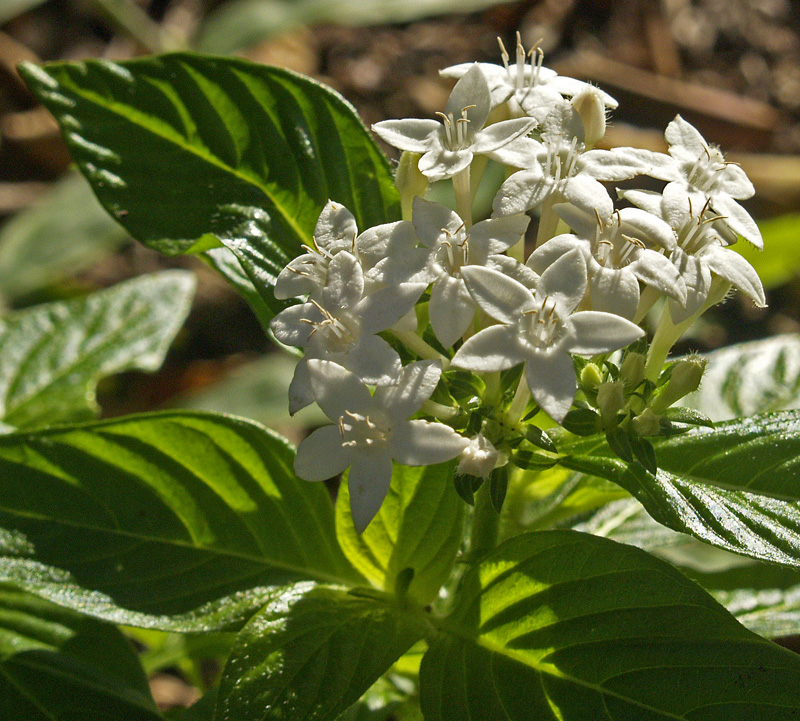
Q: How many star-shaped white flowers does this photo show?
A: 11